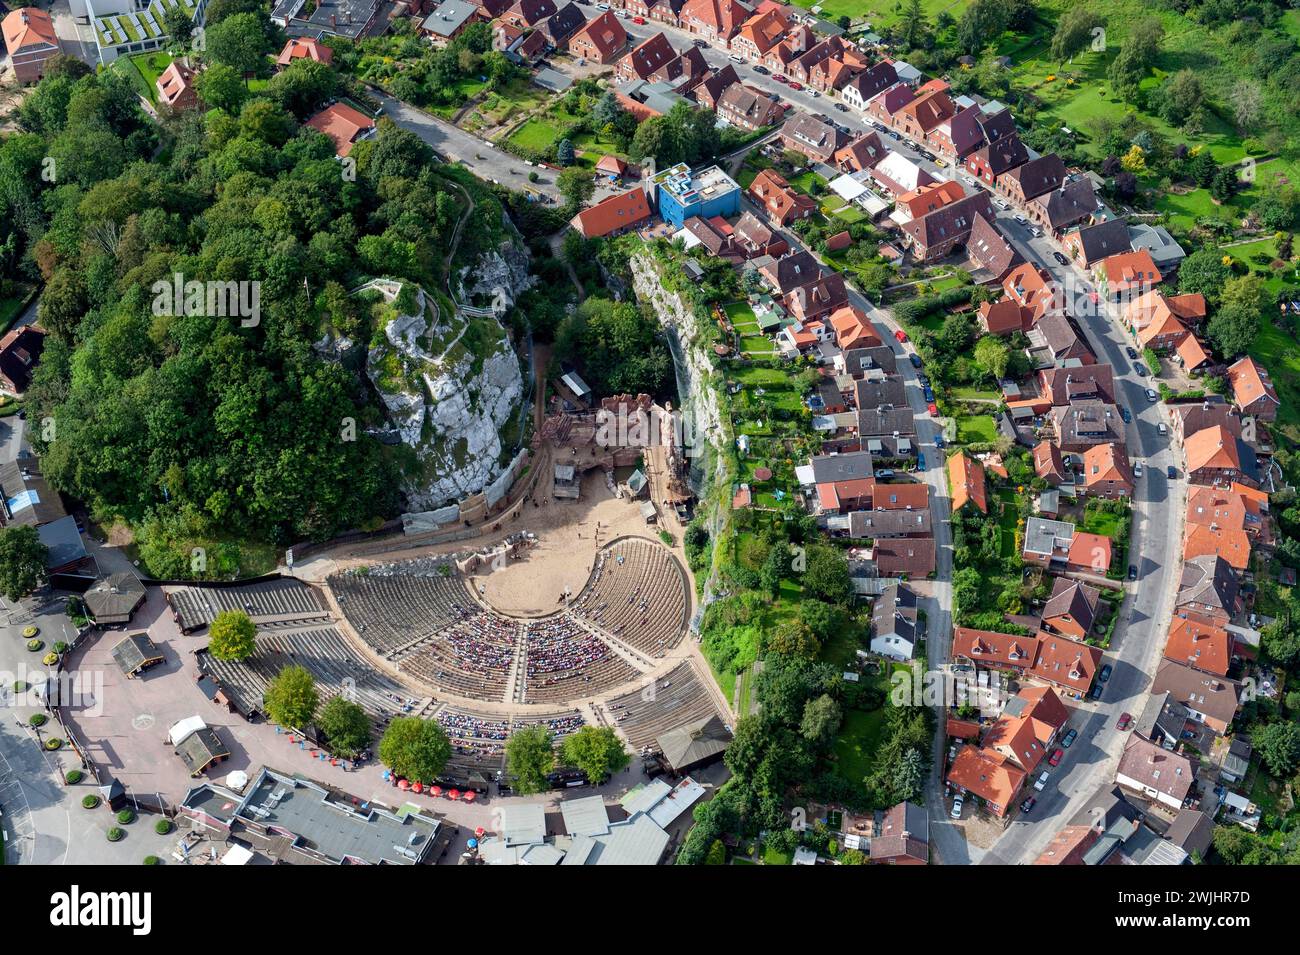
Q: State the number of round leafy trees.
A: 6